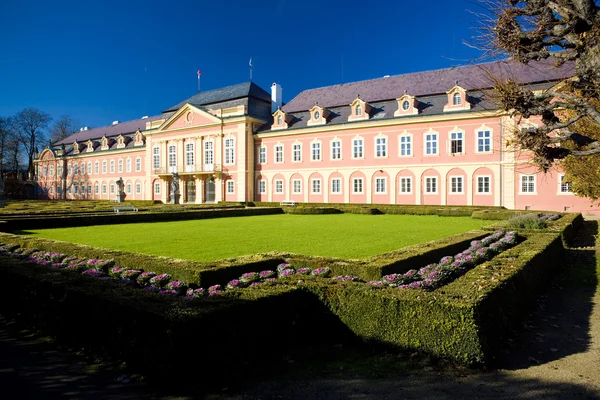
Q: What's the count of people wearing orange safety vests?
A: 0